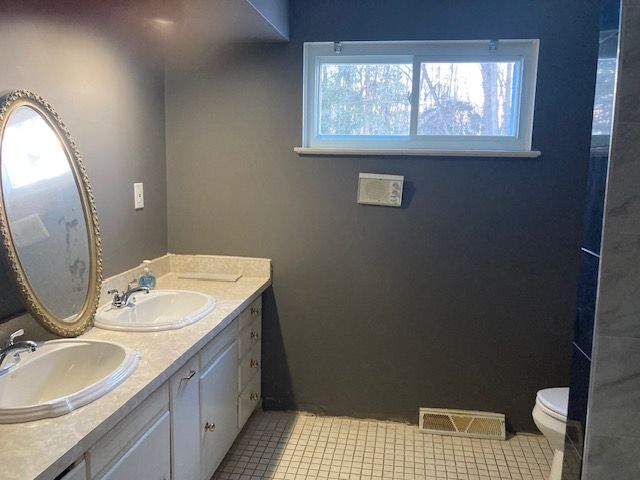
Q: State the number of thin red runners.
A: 0